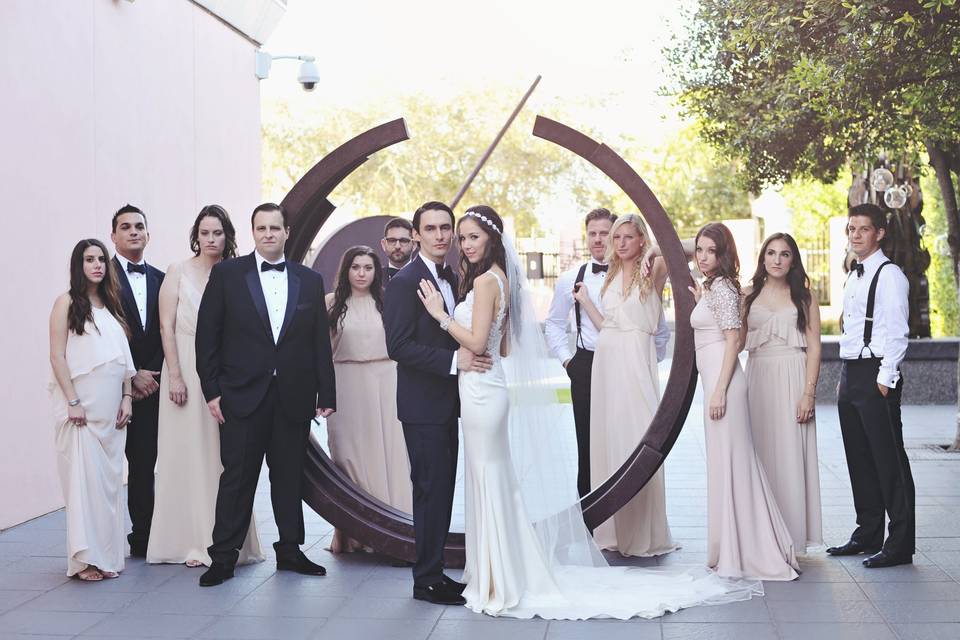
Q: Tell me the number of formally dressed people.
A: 13